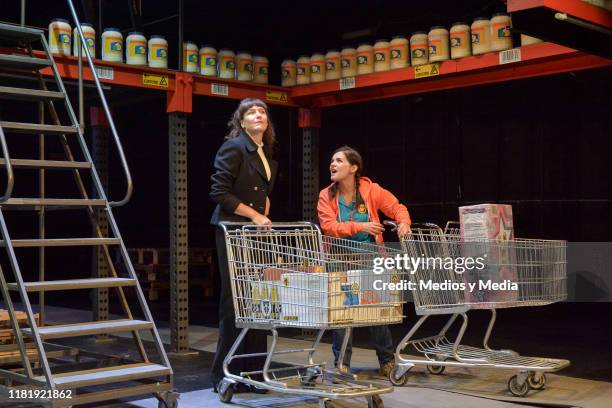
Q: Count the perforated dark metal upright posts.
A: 3